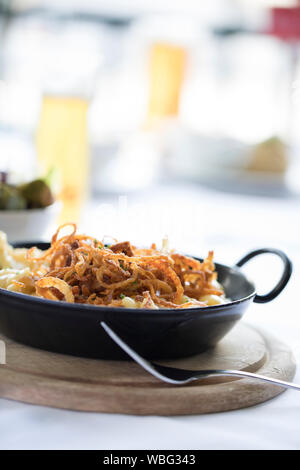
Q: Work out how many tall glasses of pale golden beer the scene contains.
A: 2